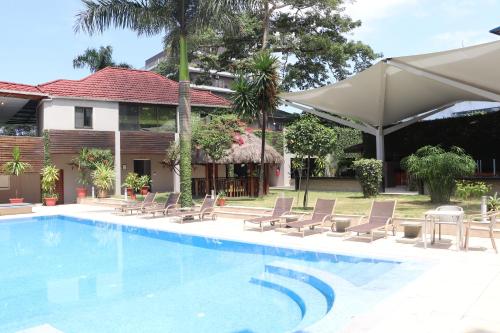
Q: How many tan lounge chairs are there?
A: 6